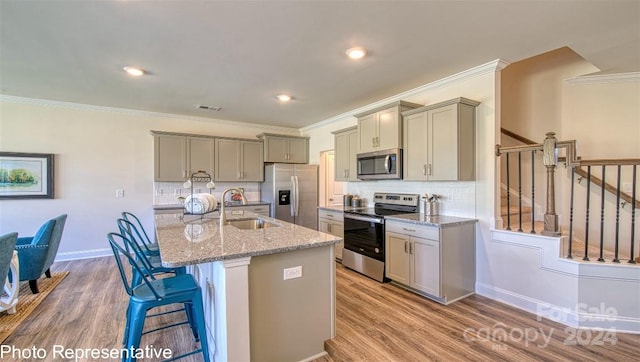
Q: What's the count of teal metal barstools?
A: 3